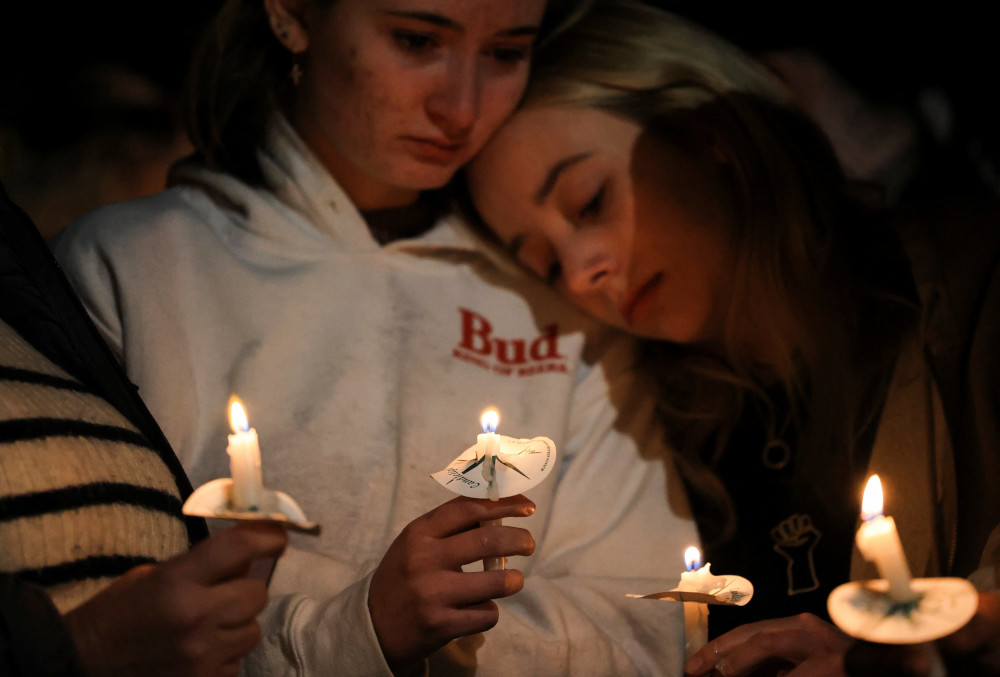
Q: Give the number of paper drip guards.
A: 4